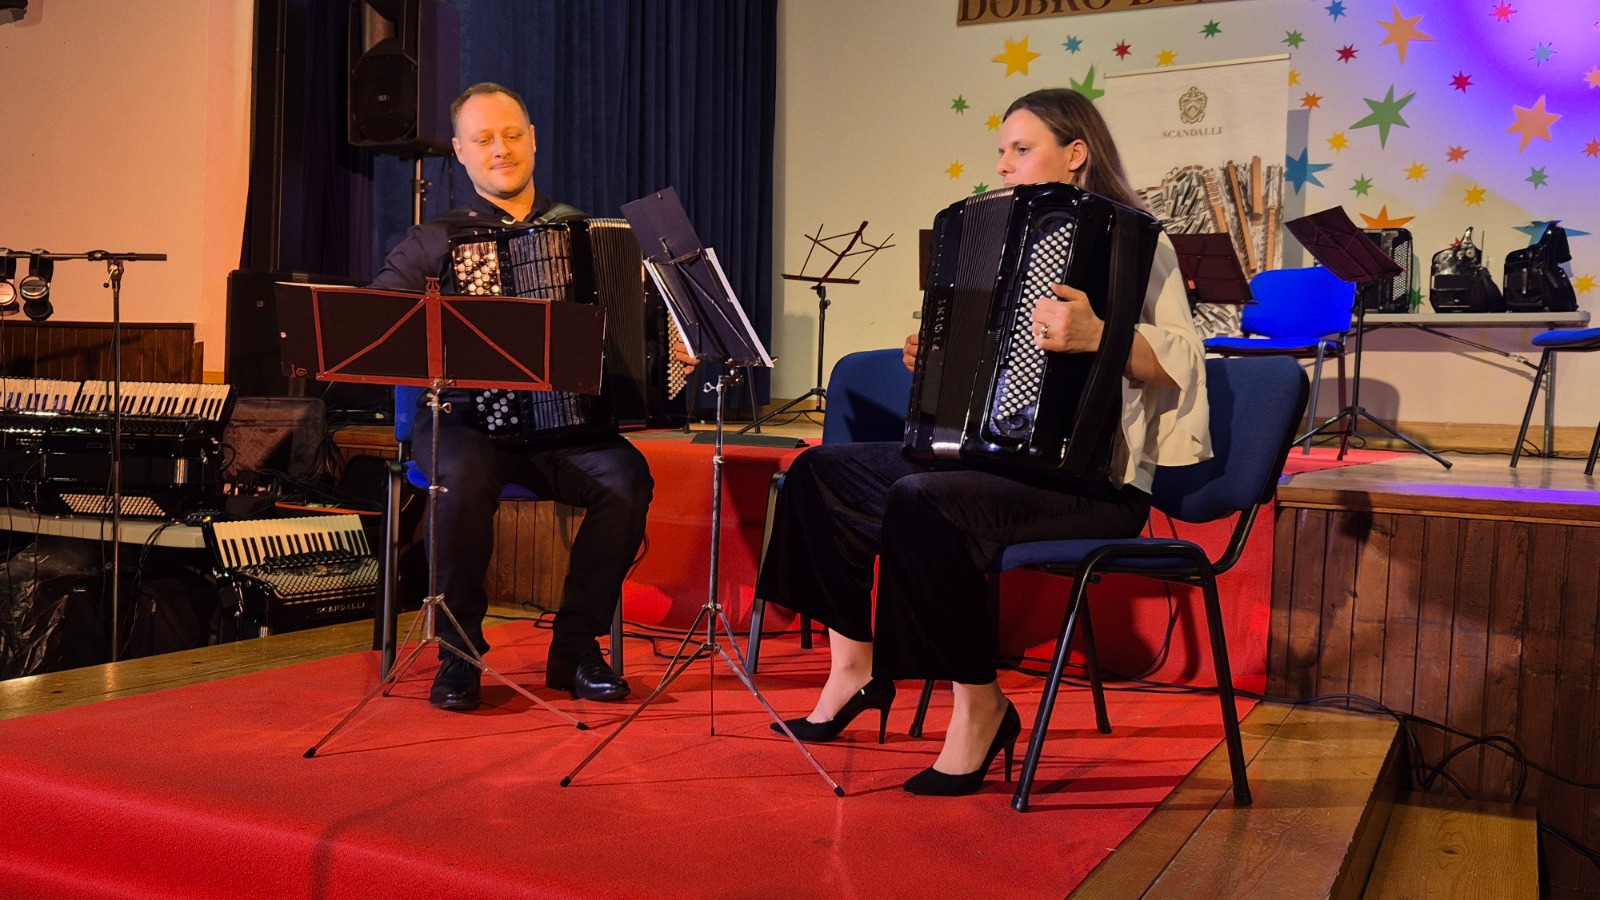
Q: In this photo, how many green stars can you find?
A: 9